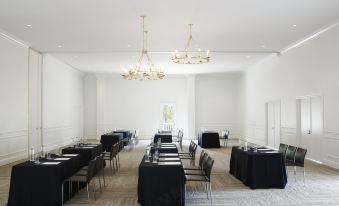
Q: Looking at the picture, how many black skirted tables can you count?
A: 9